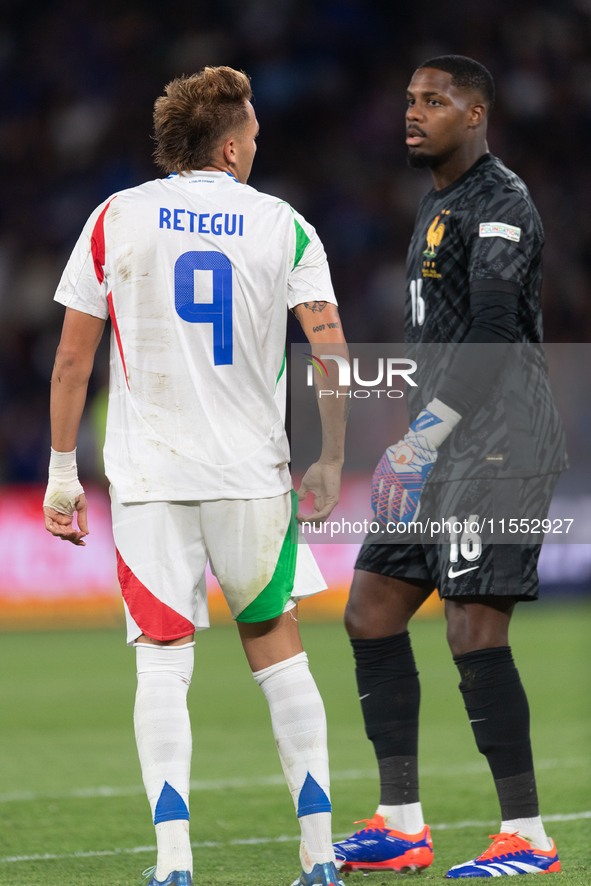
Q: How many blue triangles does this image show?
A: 2